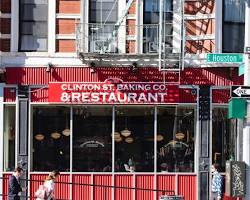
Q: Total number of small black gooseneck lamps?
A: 3